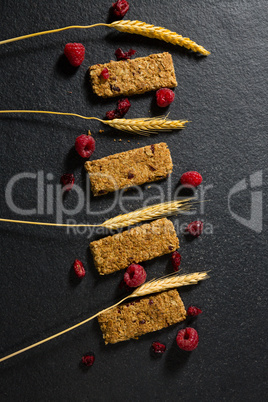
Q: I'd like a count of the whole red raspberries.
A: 6